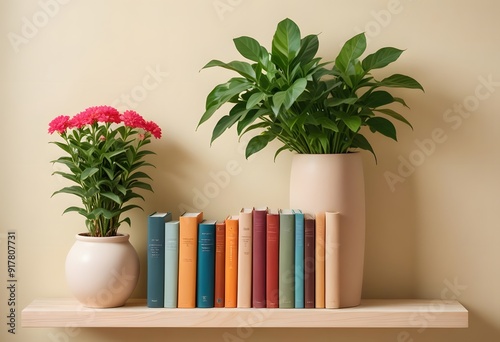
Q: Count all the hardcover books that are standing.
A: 14